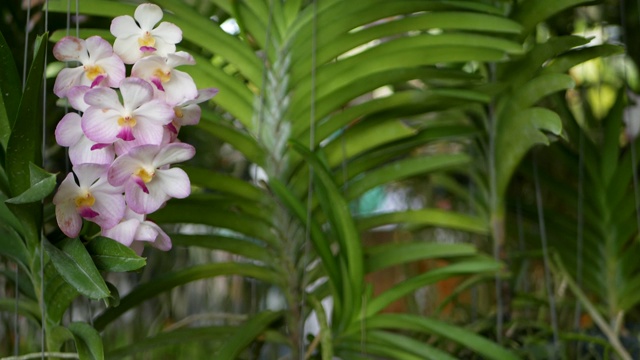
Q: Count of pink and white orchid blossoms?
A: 9